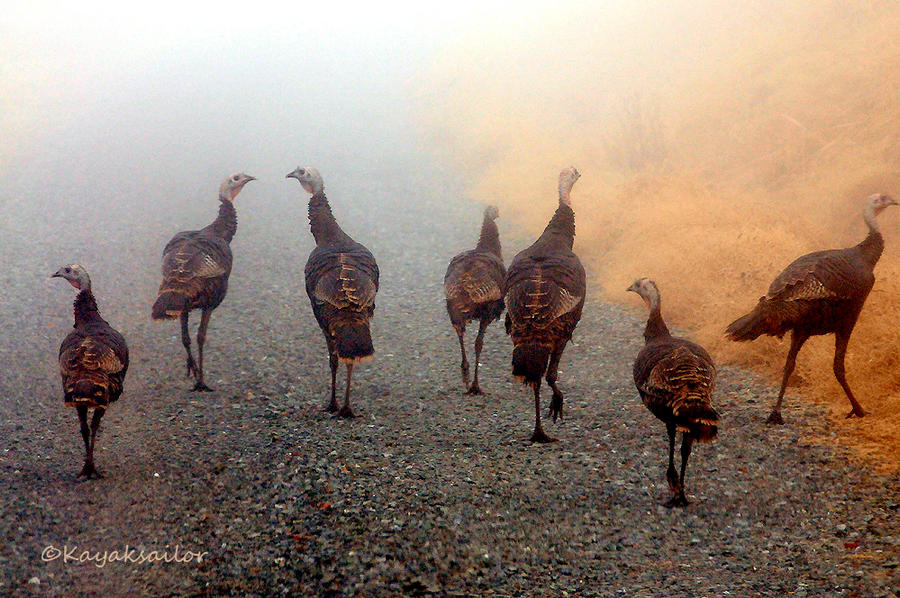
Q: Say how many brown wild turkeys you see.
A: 7